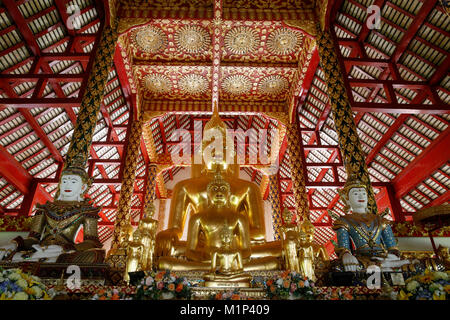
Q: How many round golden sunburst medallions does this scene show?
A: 8